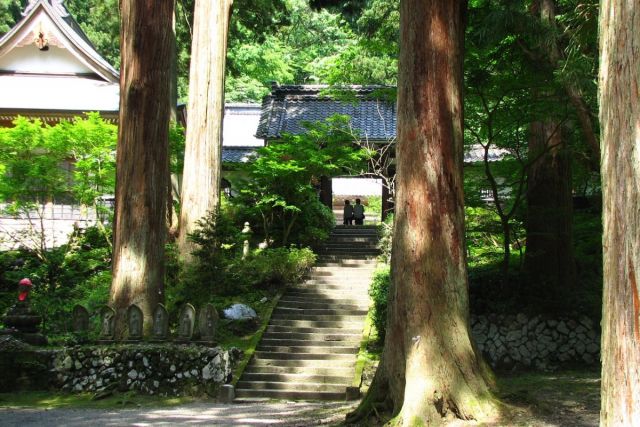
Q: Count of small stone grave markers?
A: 6